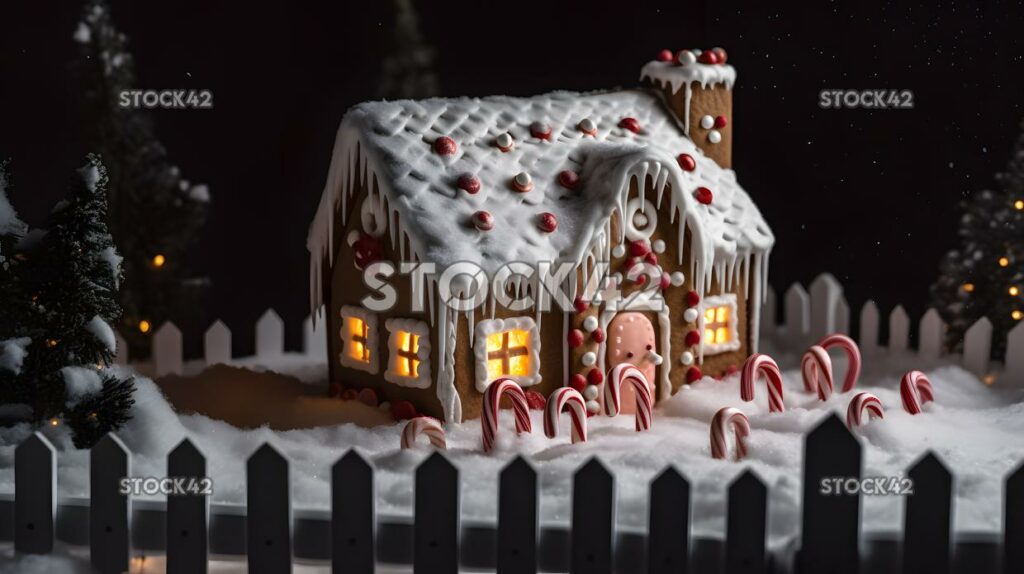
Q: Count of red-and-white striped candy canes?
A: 10